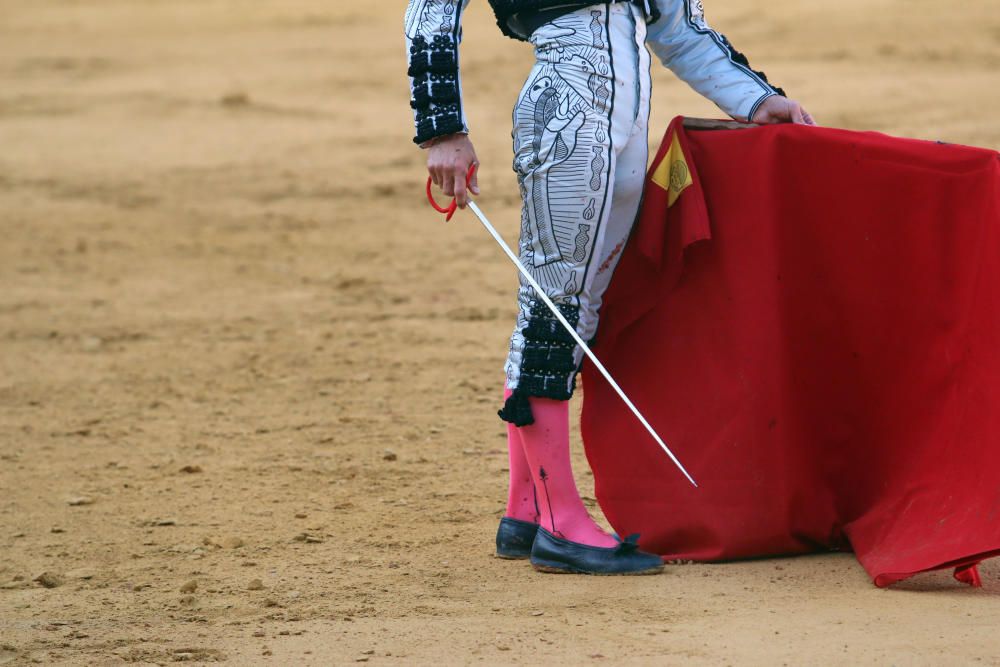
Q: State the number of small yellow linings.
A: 1